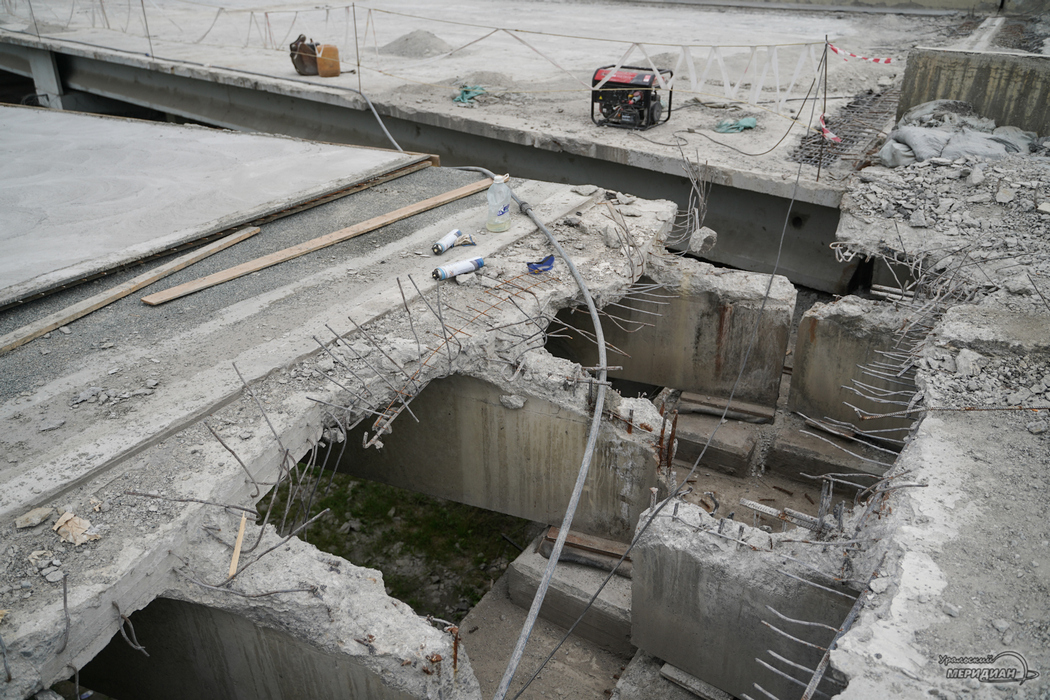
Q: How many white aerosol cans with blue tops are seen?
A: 2